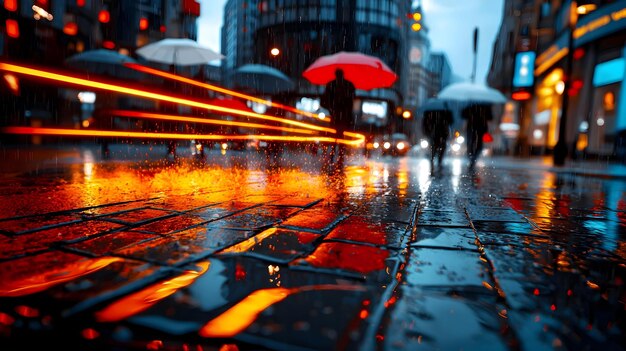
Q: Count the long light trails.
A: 4